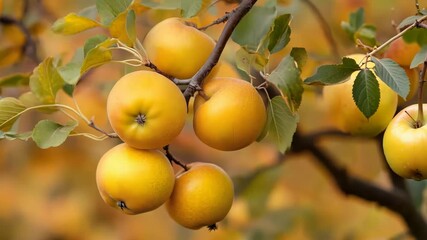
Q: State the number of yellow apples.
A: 7